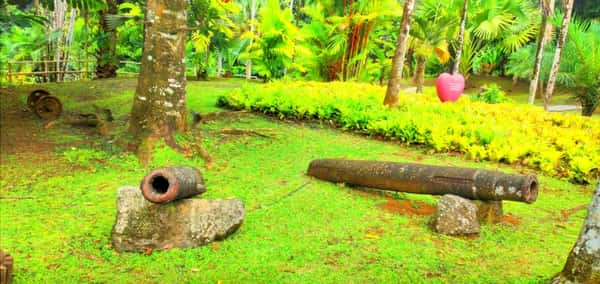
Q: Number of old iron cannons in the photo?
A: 2